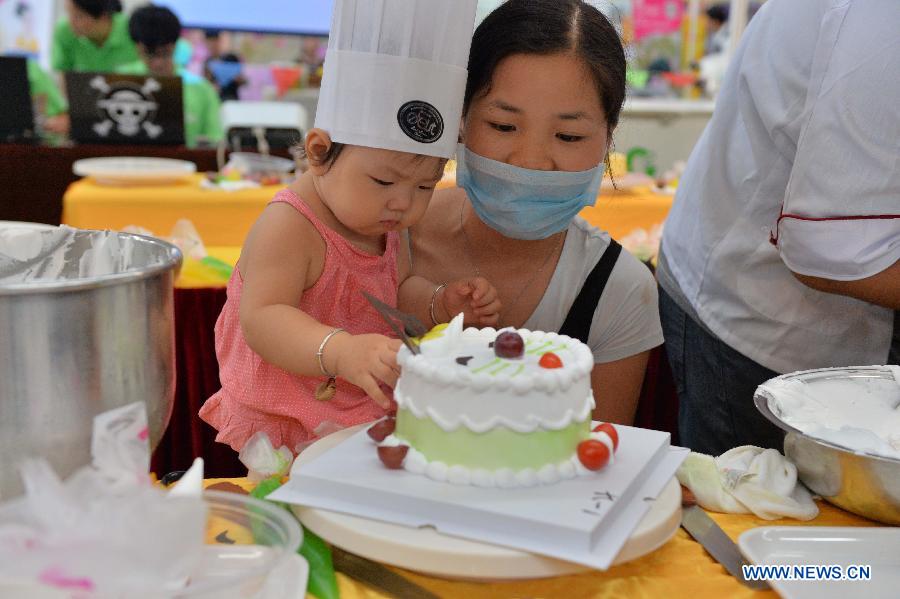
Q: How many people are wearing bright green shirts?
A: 3